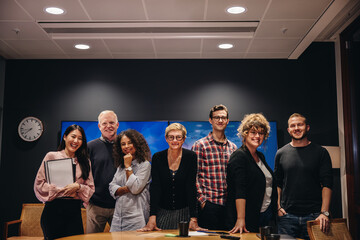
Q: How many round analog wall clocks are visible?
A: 1